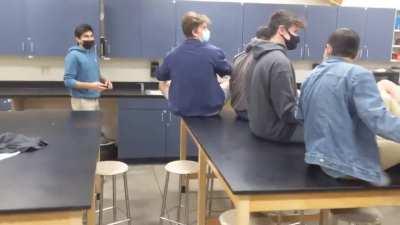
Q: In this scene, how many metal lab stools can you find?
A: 4